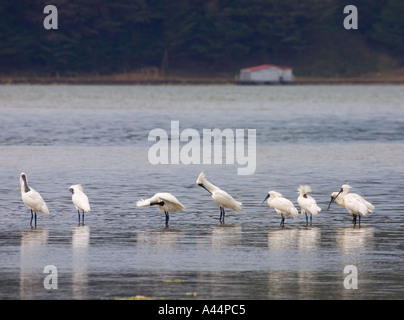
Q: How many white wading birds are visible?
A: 8